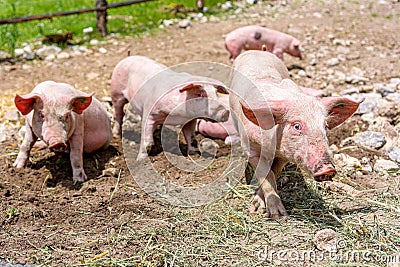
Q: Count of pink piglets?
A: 5